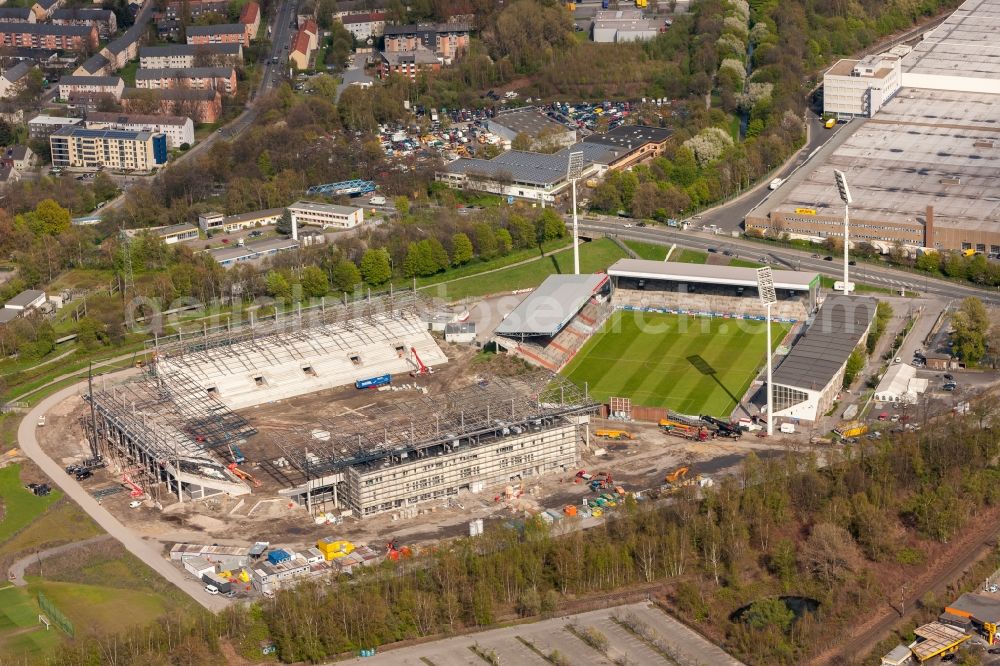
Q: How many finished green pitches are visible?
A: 1